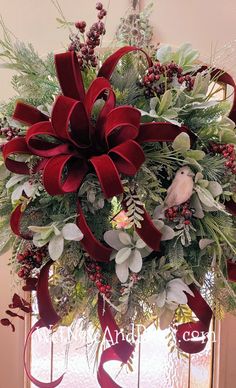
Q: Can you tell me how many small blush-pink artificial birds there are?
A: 1